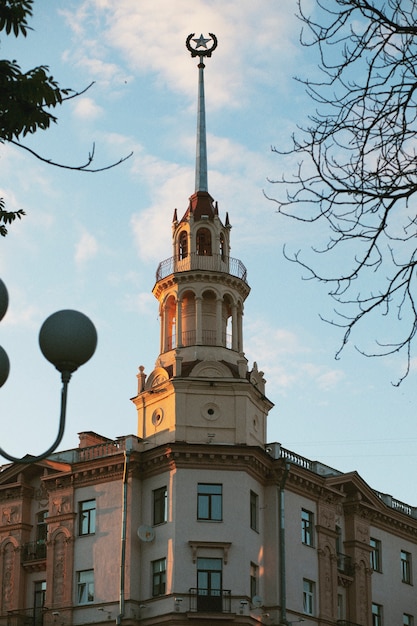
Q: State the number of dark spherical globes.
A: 3